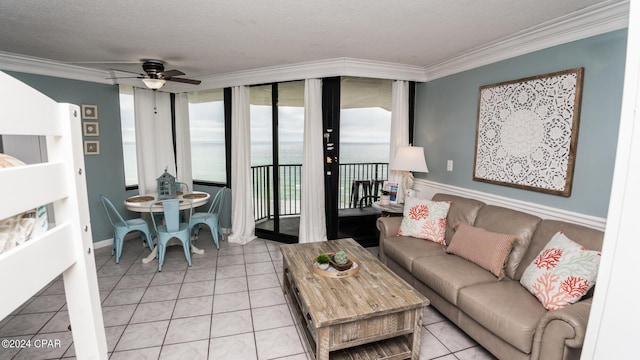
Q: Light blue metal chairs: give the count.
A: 4